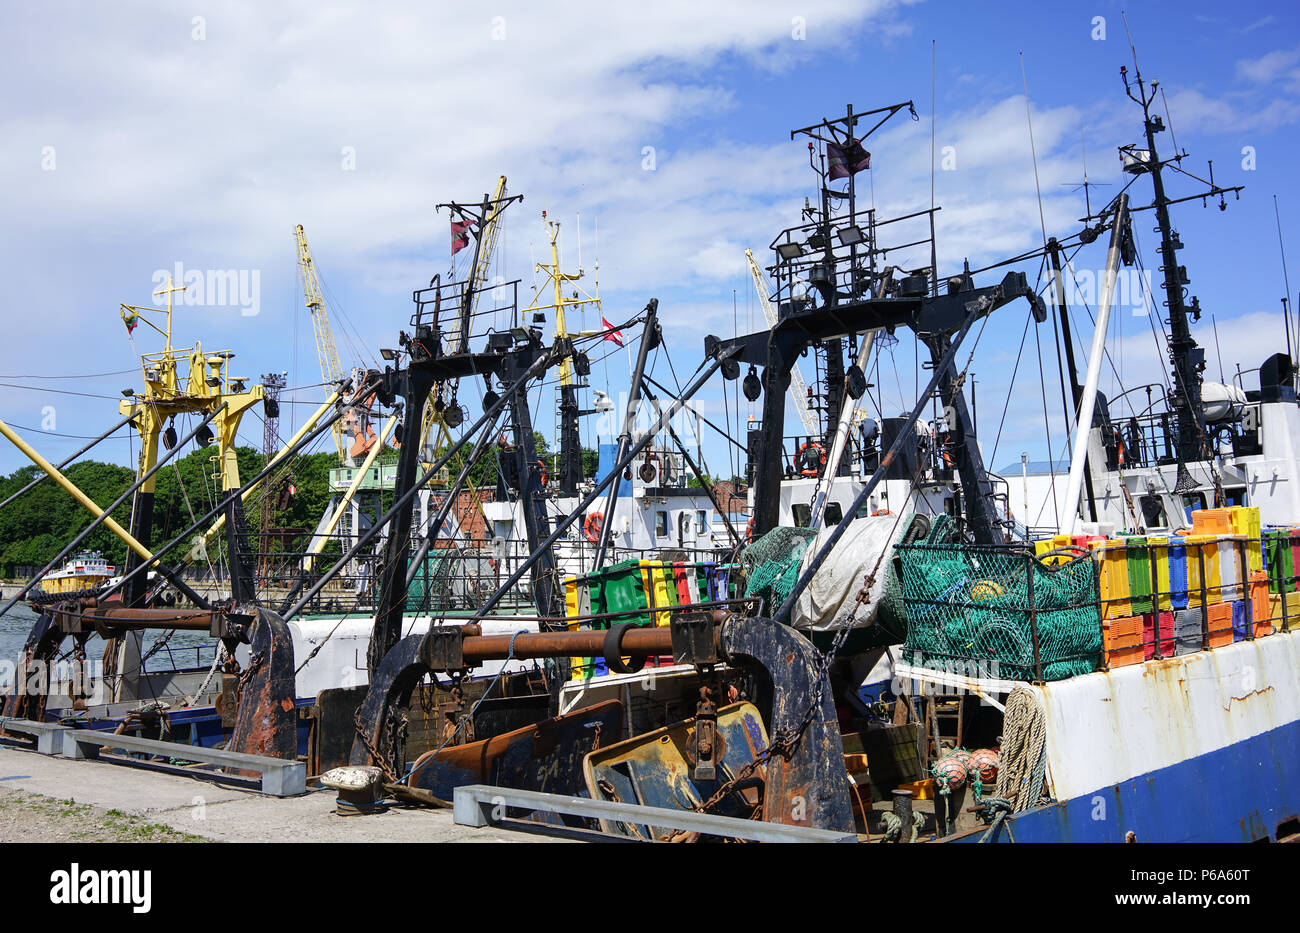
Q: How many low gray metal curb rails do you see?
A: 3